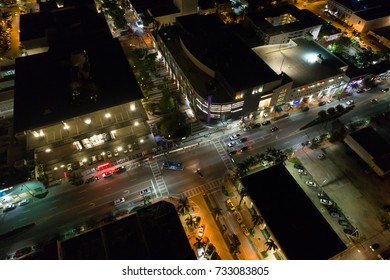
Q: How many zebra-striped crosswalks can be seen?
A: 3